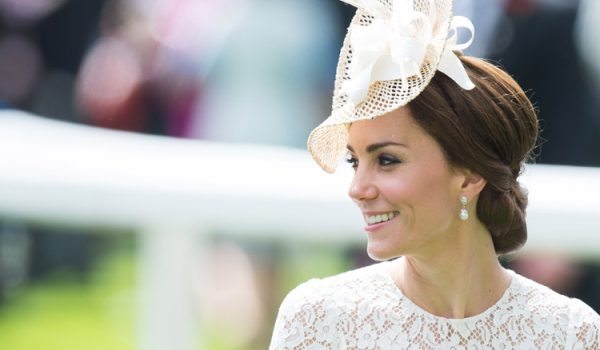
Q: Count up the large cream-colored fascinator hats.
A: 1